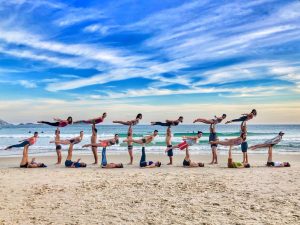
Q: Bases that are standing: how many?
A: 6